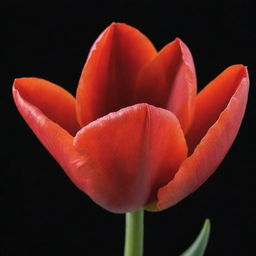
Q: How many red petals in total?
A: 5